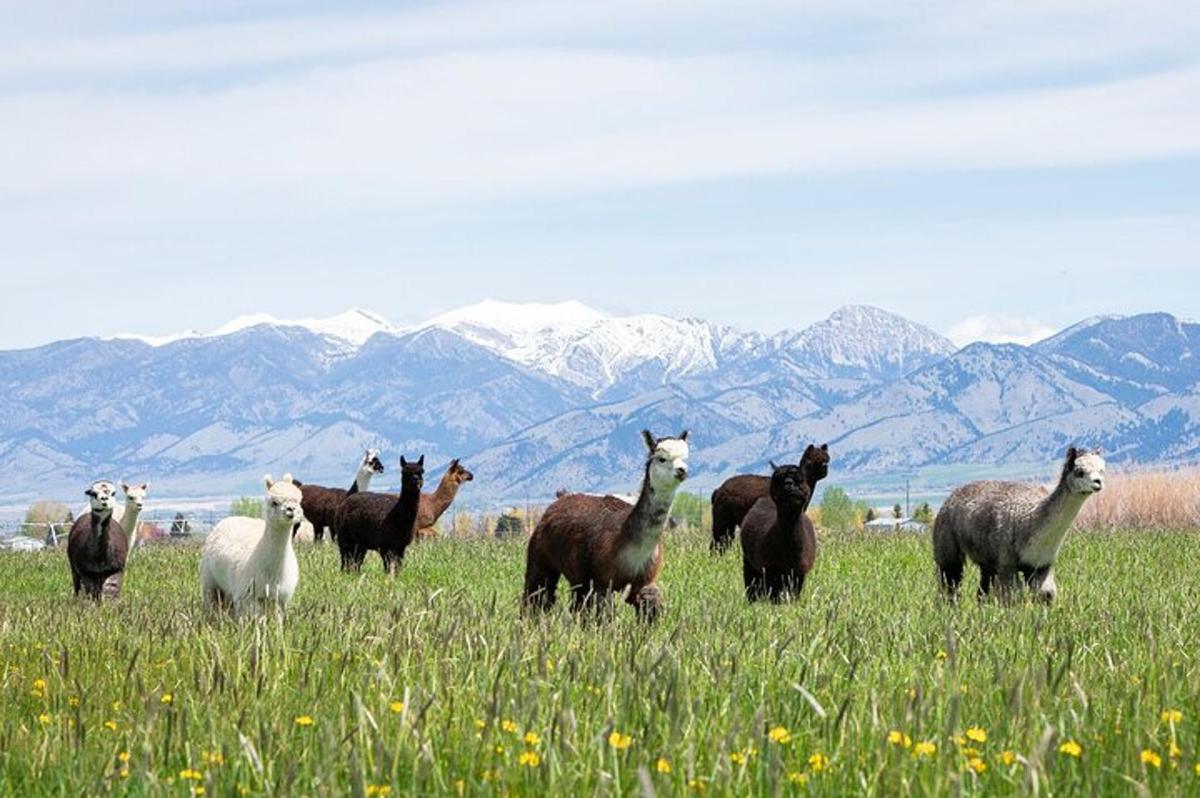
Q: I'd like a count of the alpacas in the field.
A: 10